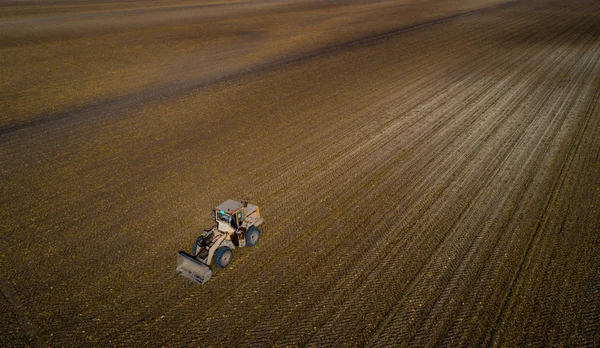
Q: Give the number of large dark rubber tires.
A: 3